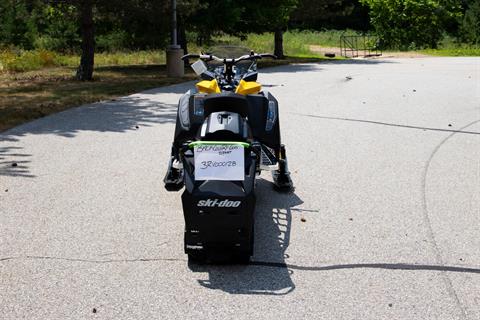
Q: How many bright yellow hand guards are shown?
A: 2